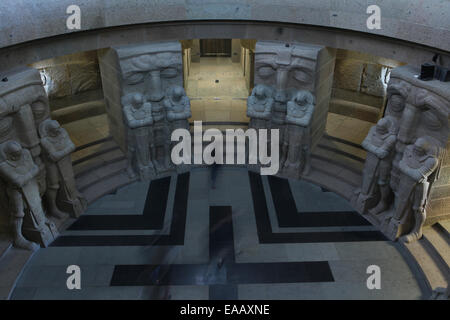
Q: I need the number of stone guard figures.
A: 8